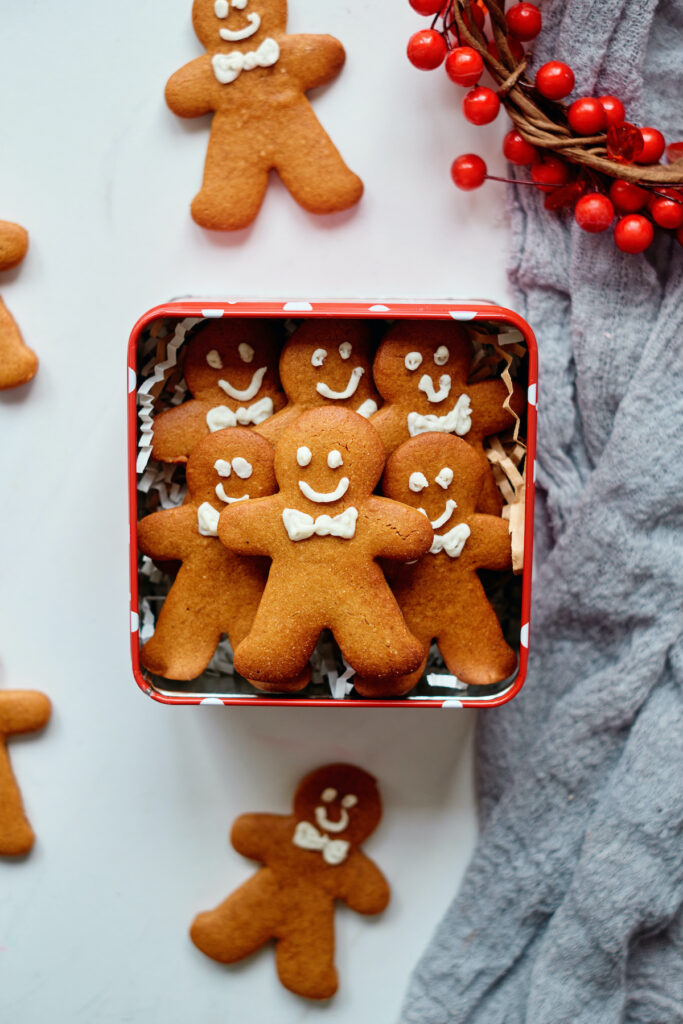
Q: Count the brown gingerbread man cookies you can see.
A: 10